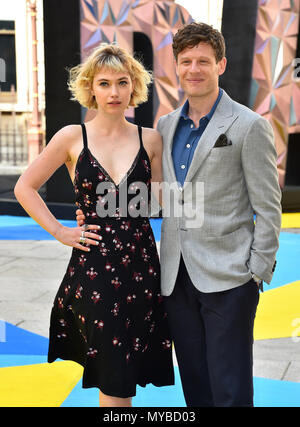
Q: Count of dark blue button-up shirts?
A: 1